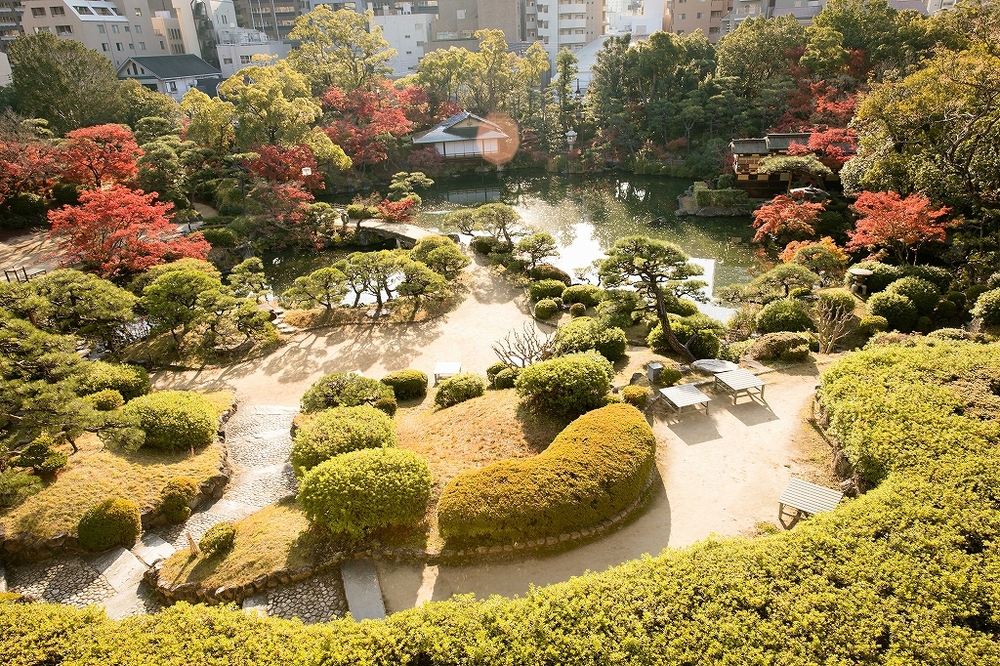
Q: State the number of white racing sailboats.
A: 0